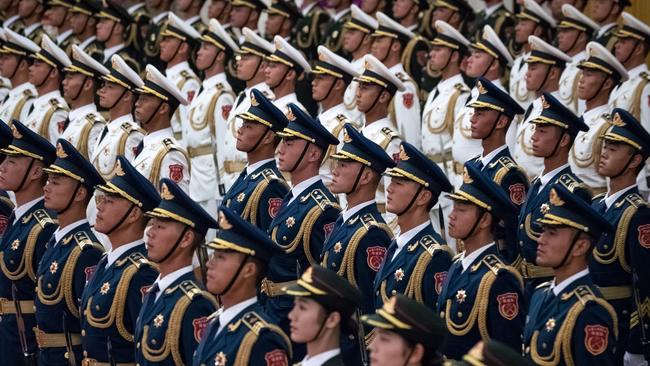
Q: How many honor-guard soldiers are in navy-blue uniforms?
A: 14